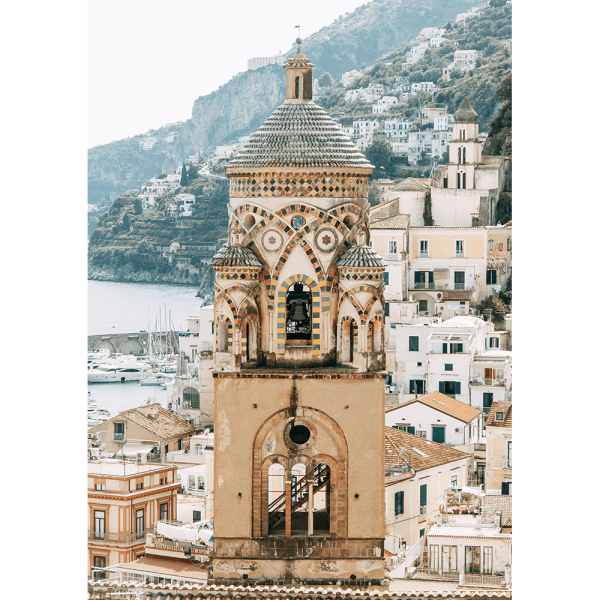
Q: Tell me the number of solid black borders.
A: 2